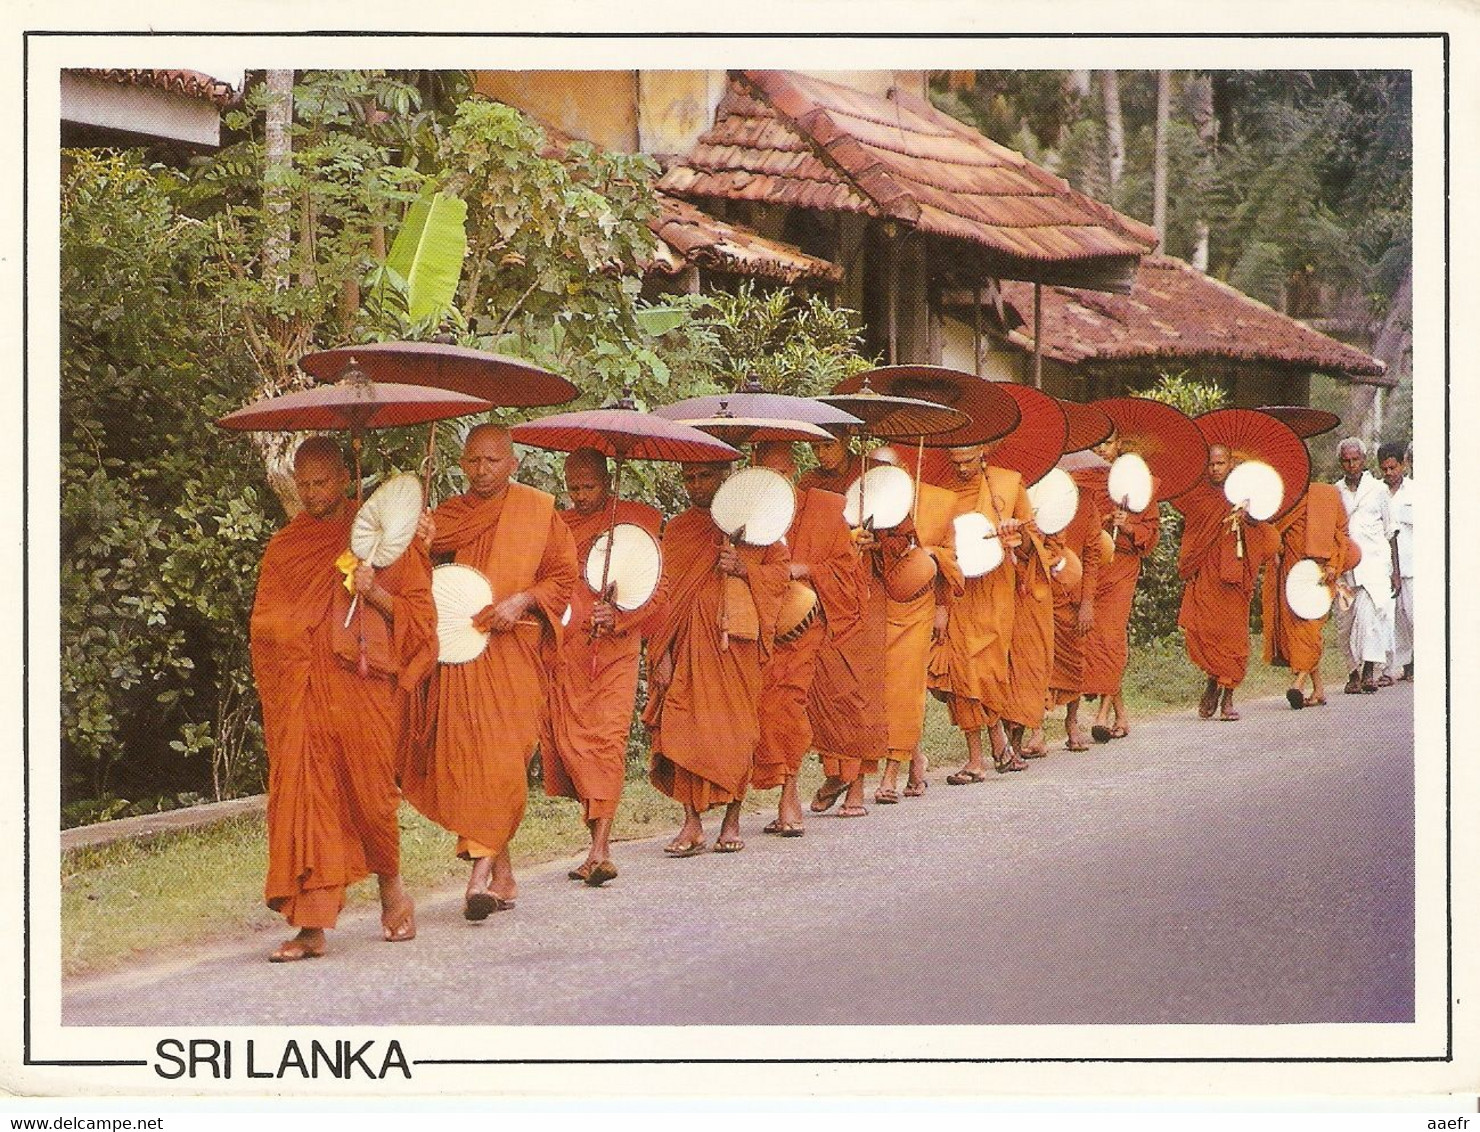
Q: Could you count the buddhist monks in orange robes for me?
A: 13